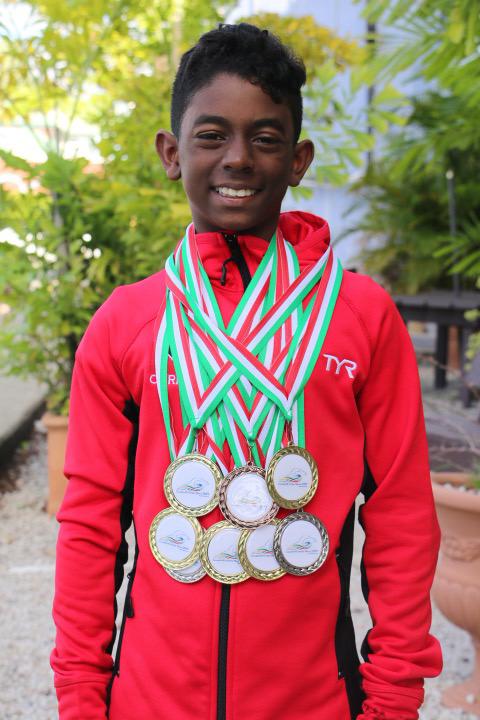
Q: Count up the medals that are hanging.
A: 8